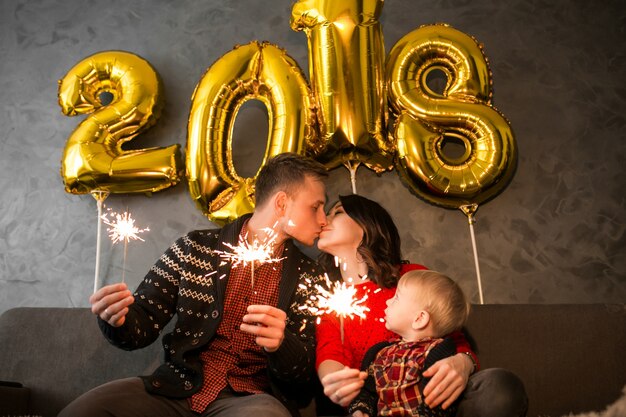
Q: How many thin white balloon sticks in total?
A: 3